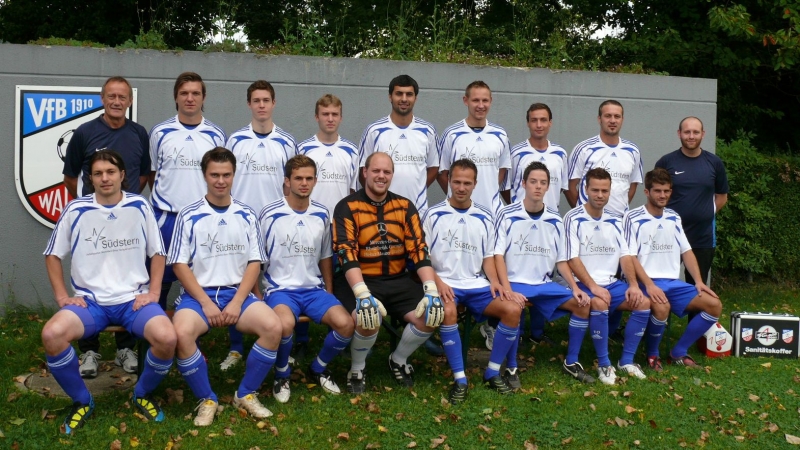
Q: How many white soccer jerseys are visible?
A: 14